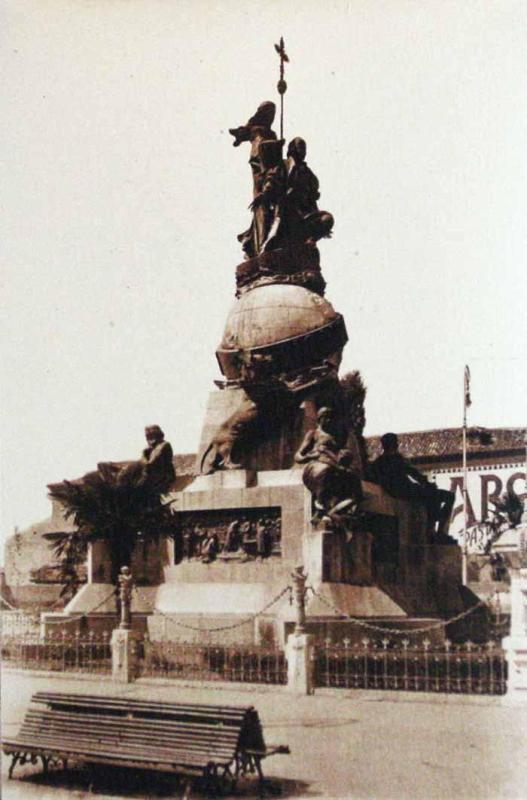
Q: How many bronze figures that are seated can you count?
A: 3